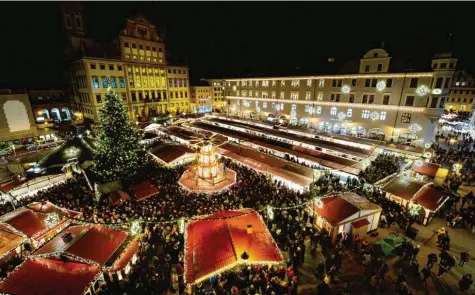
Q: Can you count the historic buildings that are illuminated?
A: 2